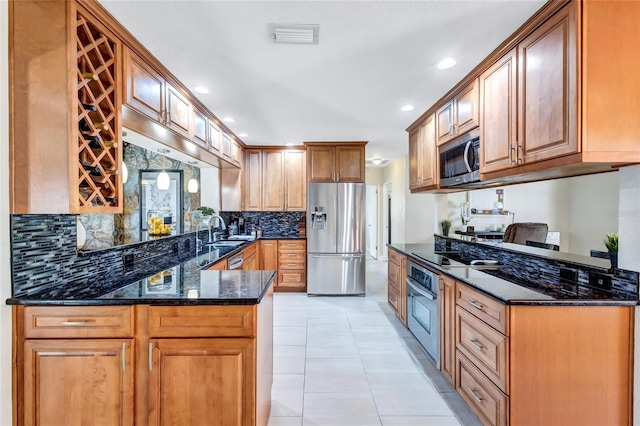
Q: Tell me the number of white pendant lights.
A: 3